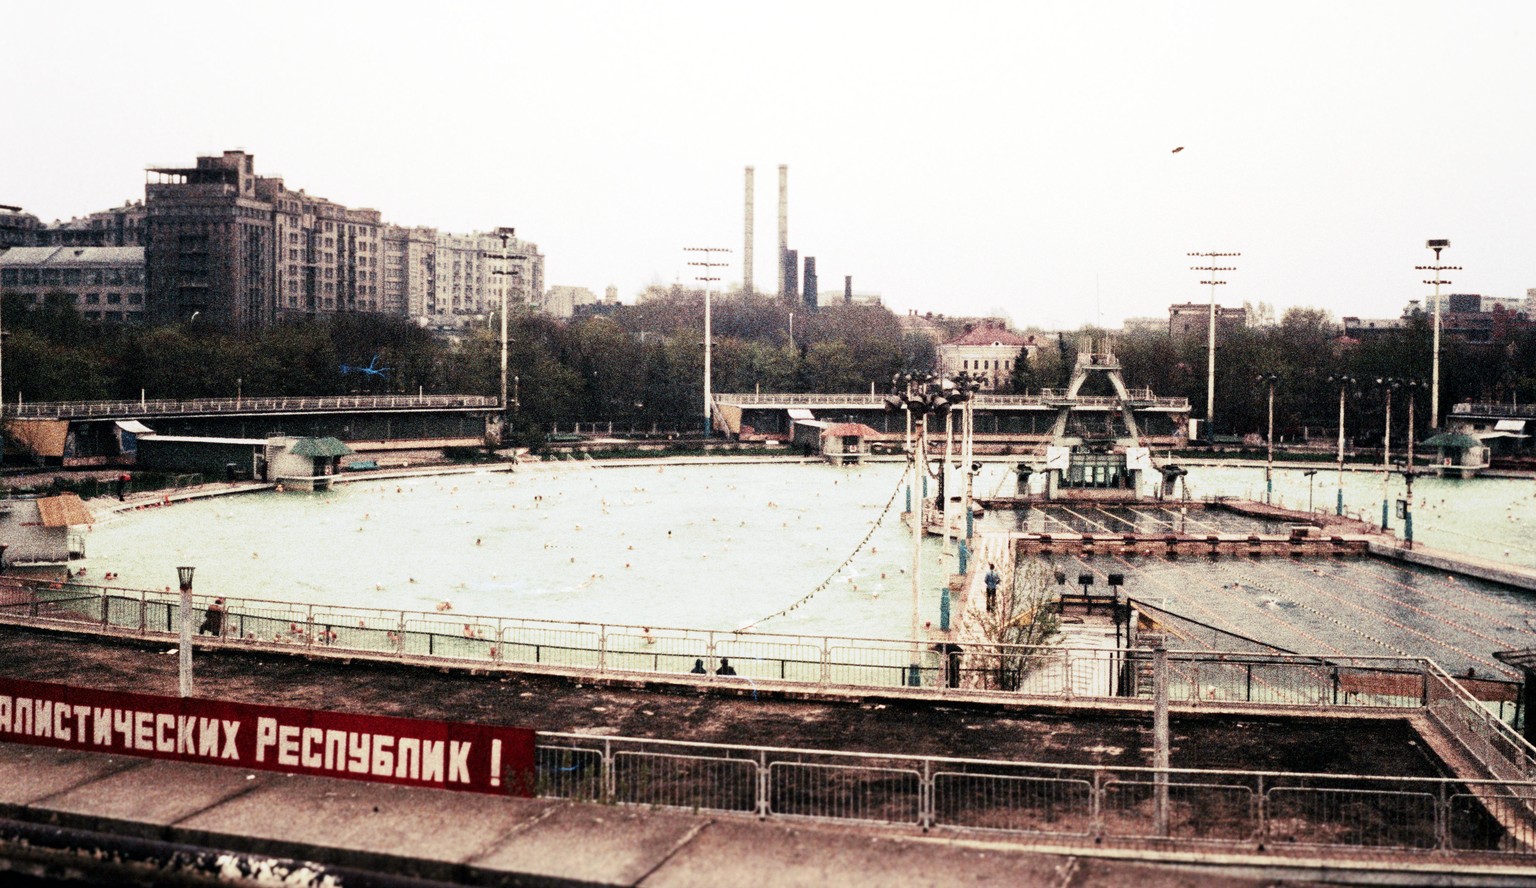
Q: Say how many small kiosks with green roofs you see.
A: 2